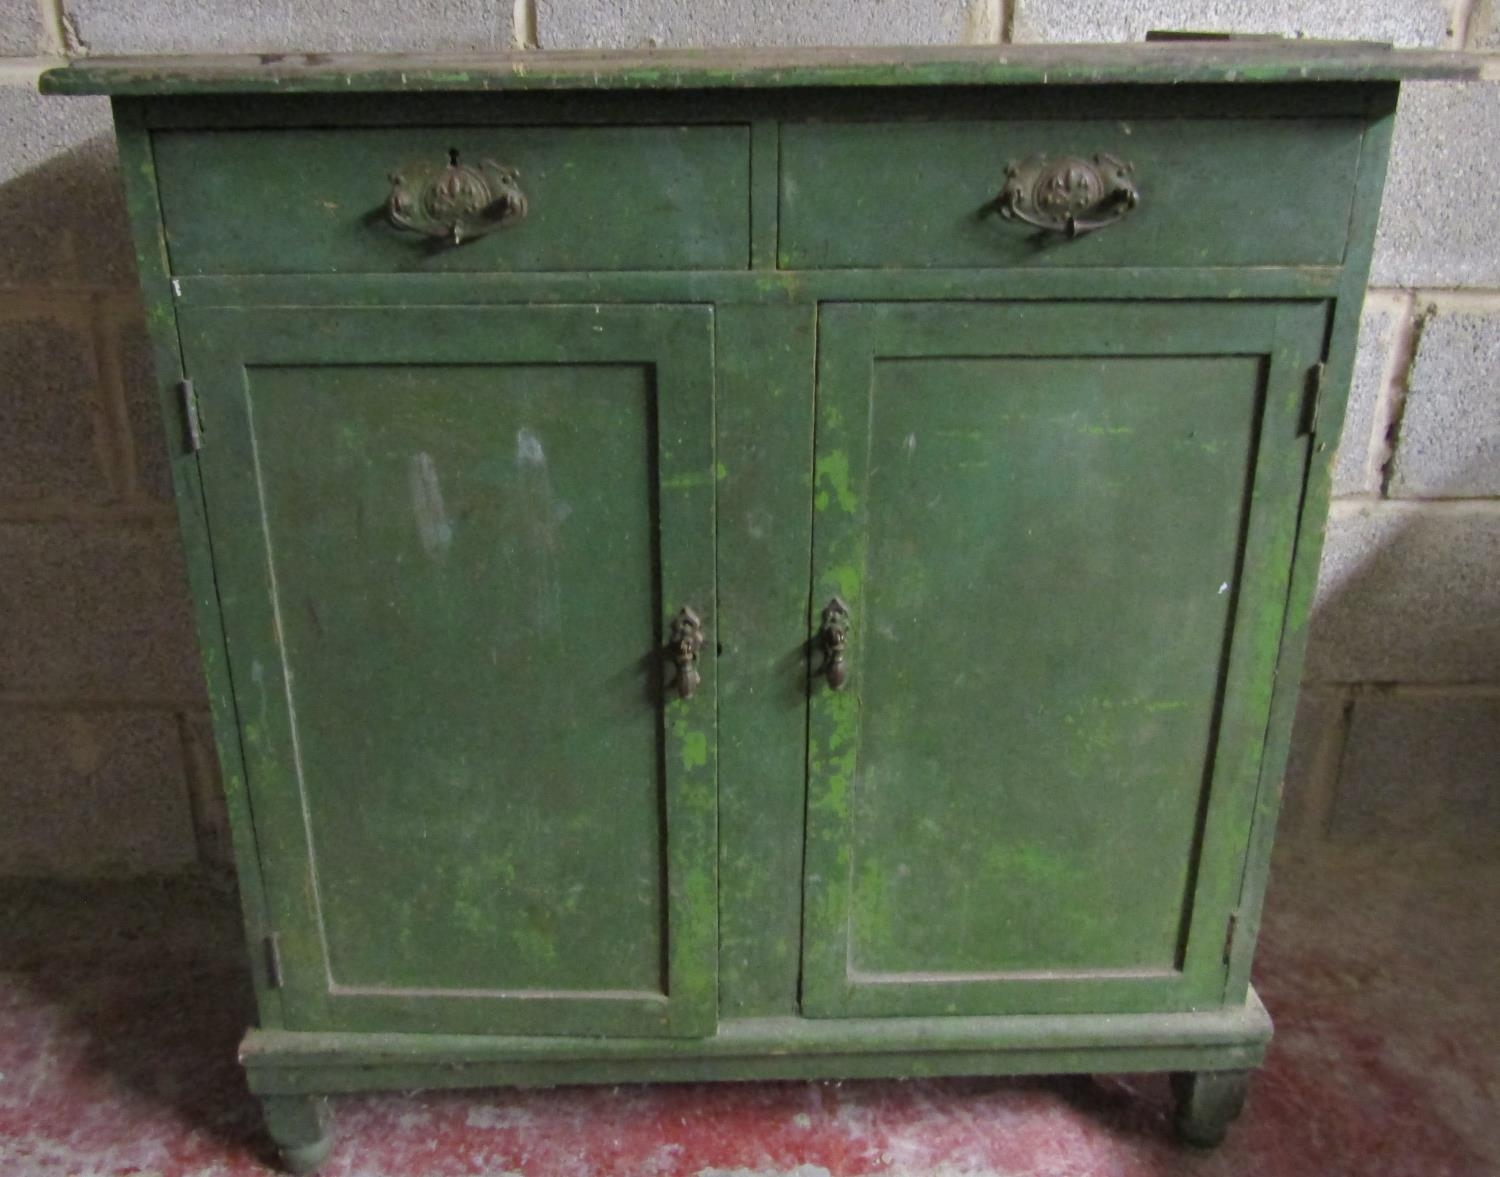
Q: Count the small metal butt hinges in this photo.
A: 4